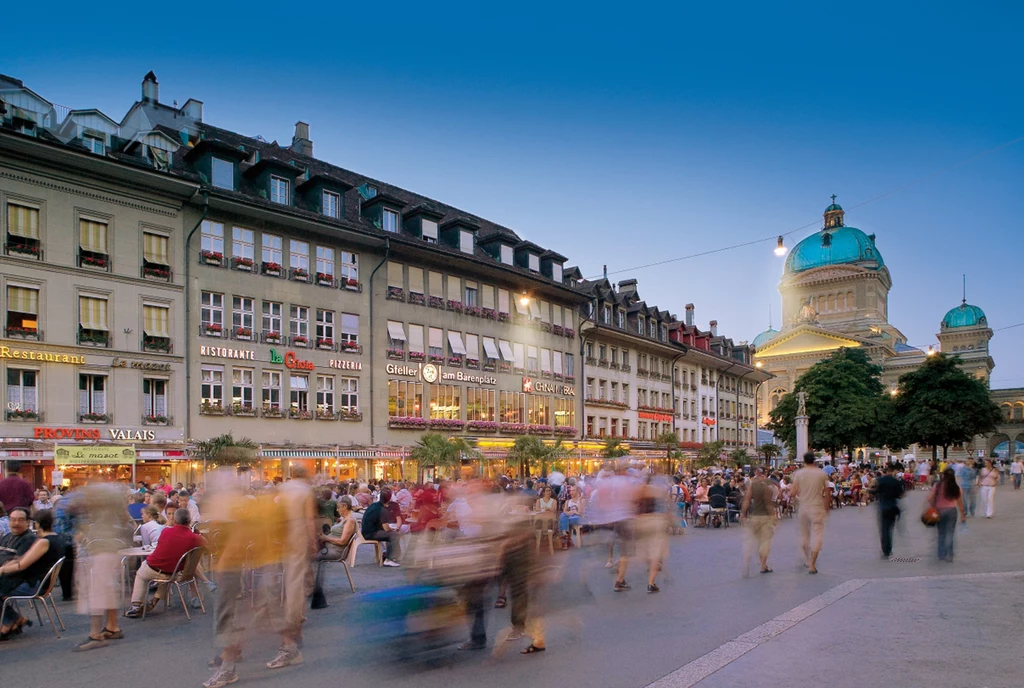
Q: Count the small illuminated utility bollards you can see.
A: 0